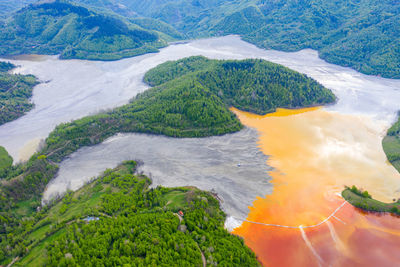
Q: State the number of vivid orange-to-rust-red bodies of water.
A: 1